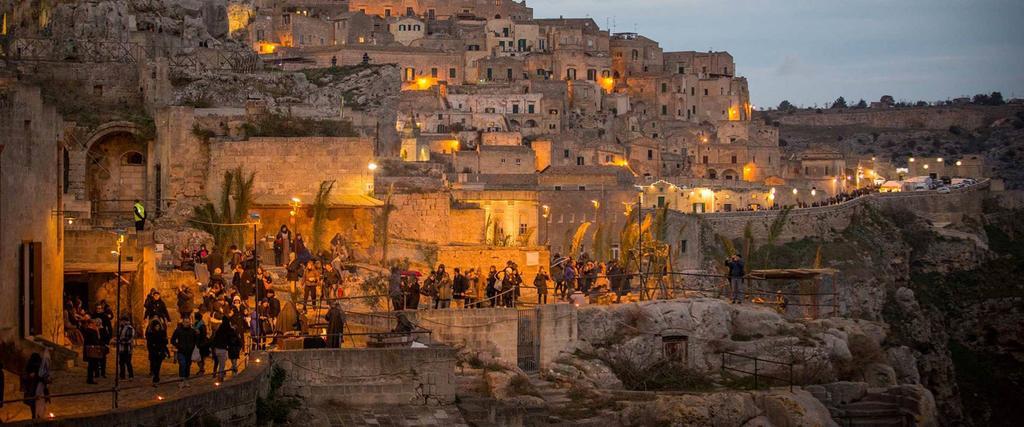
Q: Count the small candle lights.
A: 4